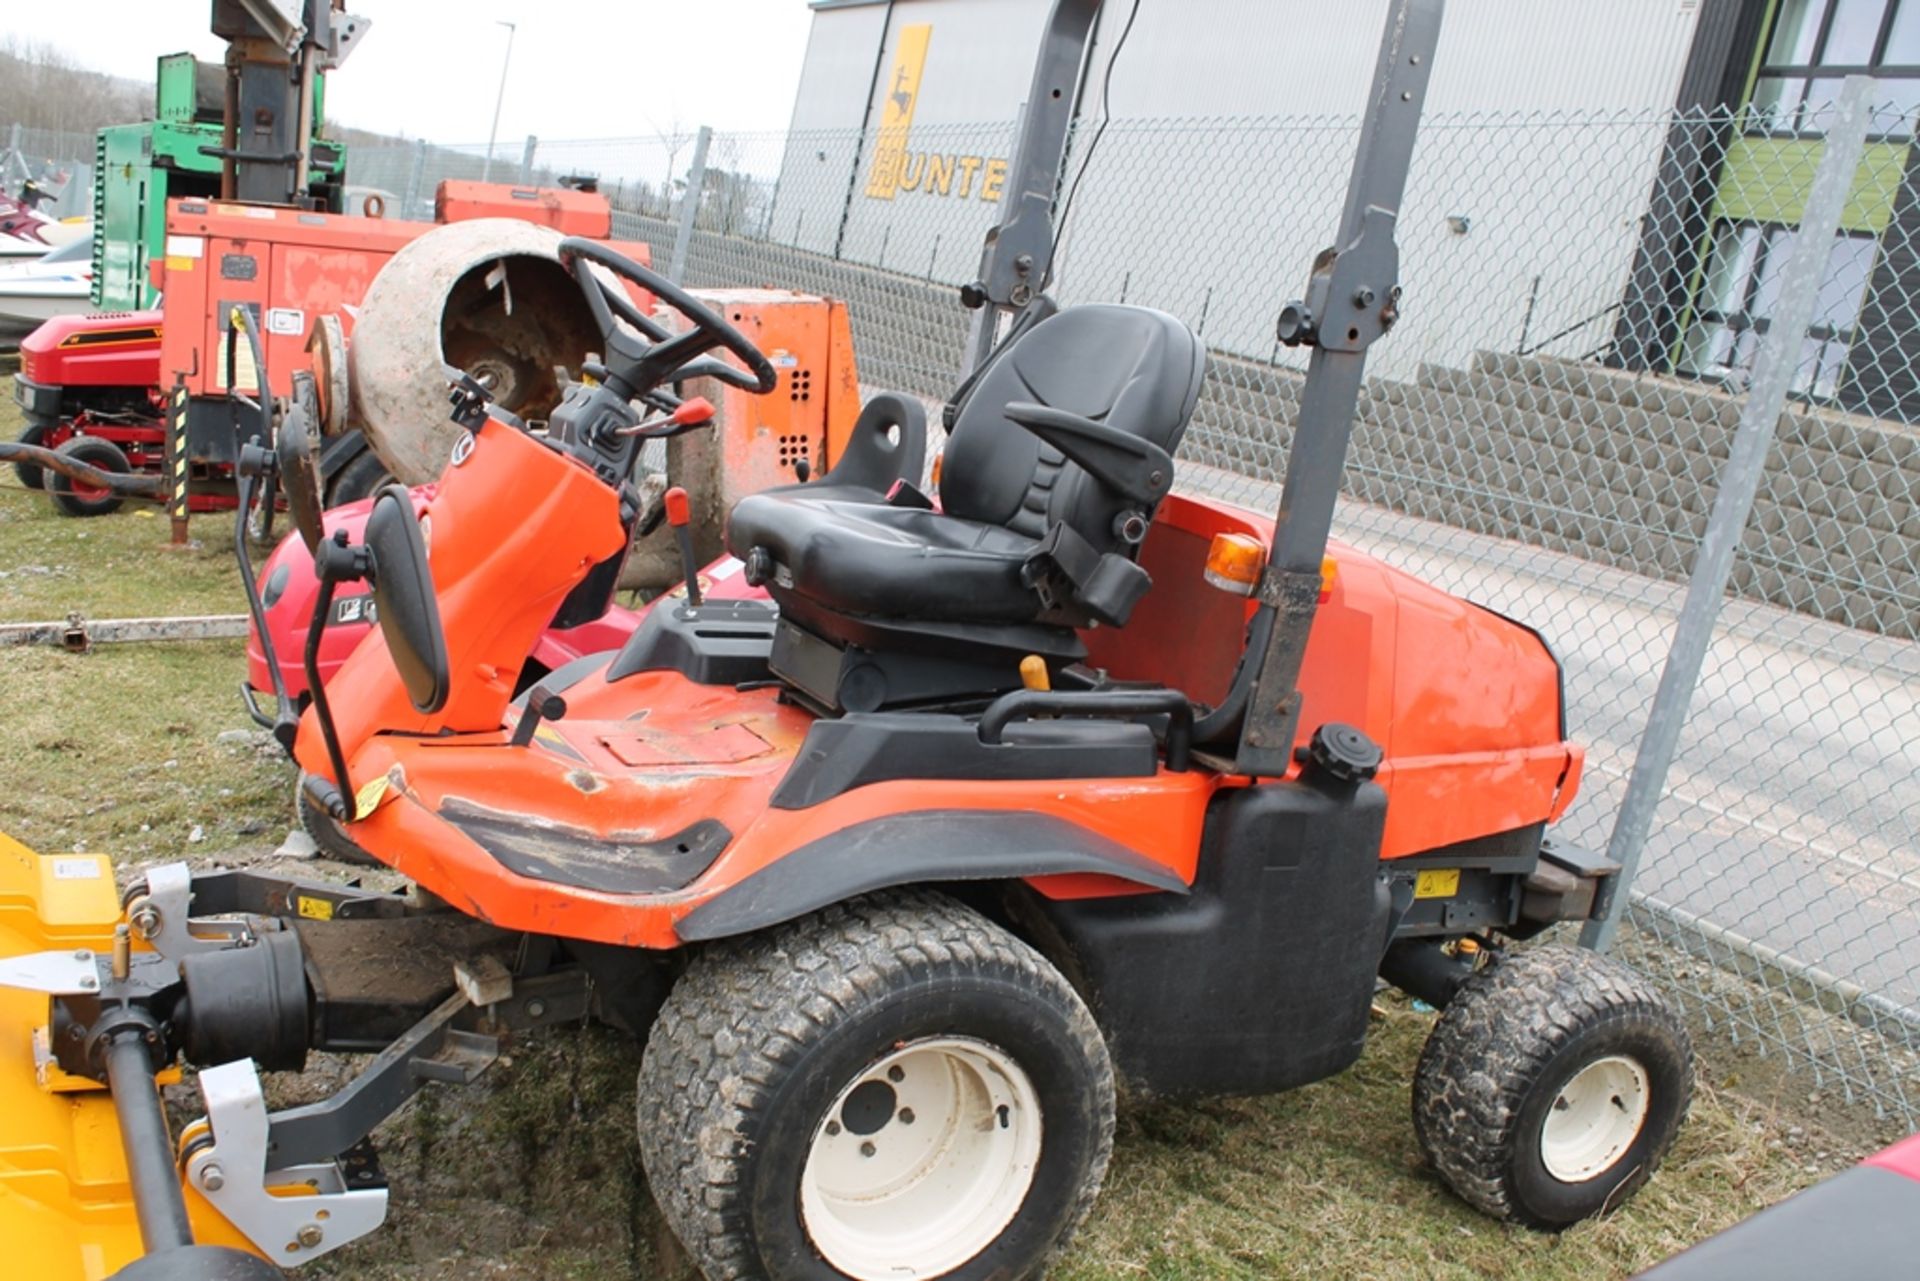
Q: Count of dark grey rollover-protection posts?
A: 2